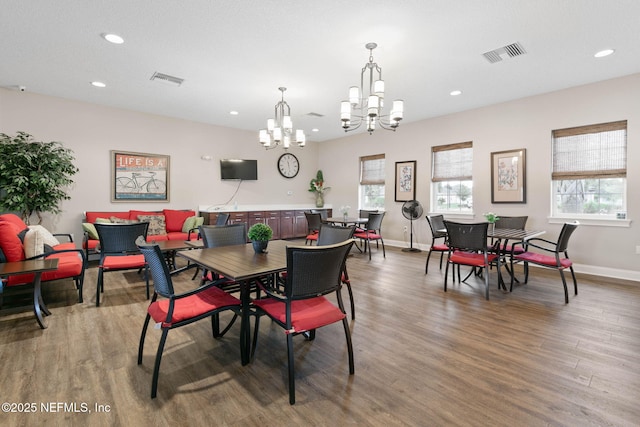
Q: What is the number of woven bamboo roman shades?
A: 3